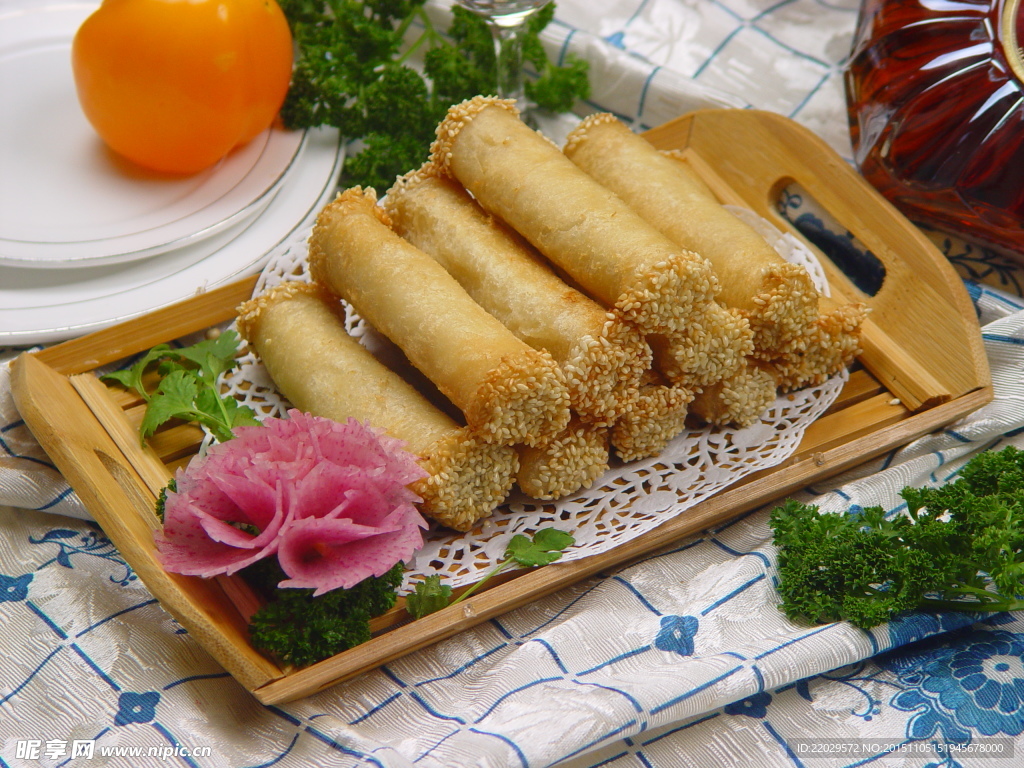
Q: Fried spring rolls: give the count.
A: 10